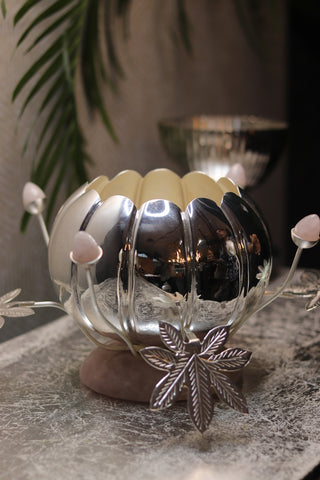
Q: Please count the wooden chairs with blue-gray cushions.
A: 0